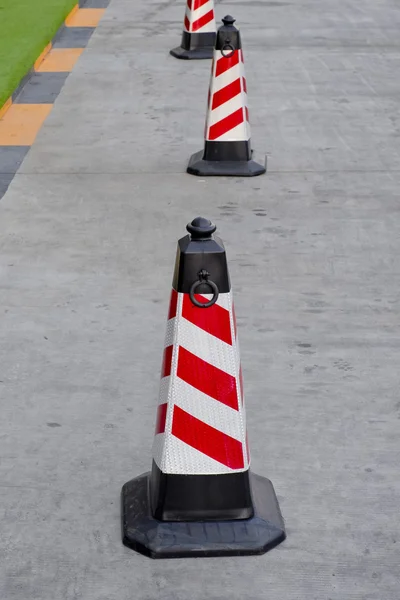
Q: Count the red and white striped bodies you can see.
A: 3